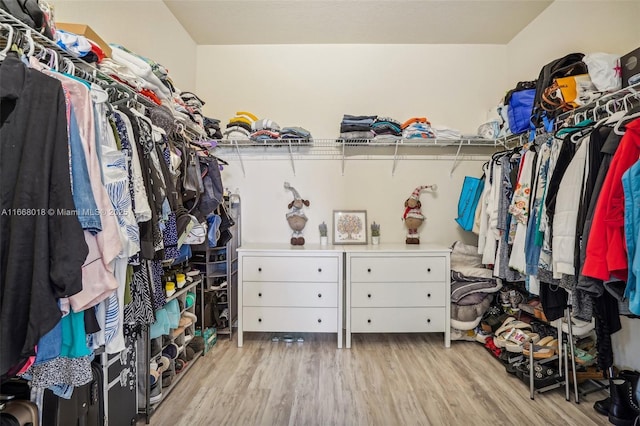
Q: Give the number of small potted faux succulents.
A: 2